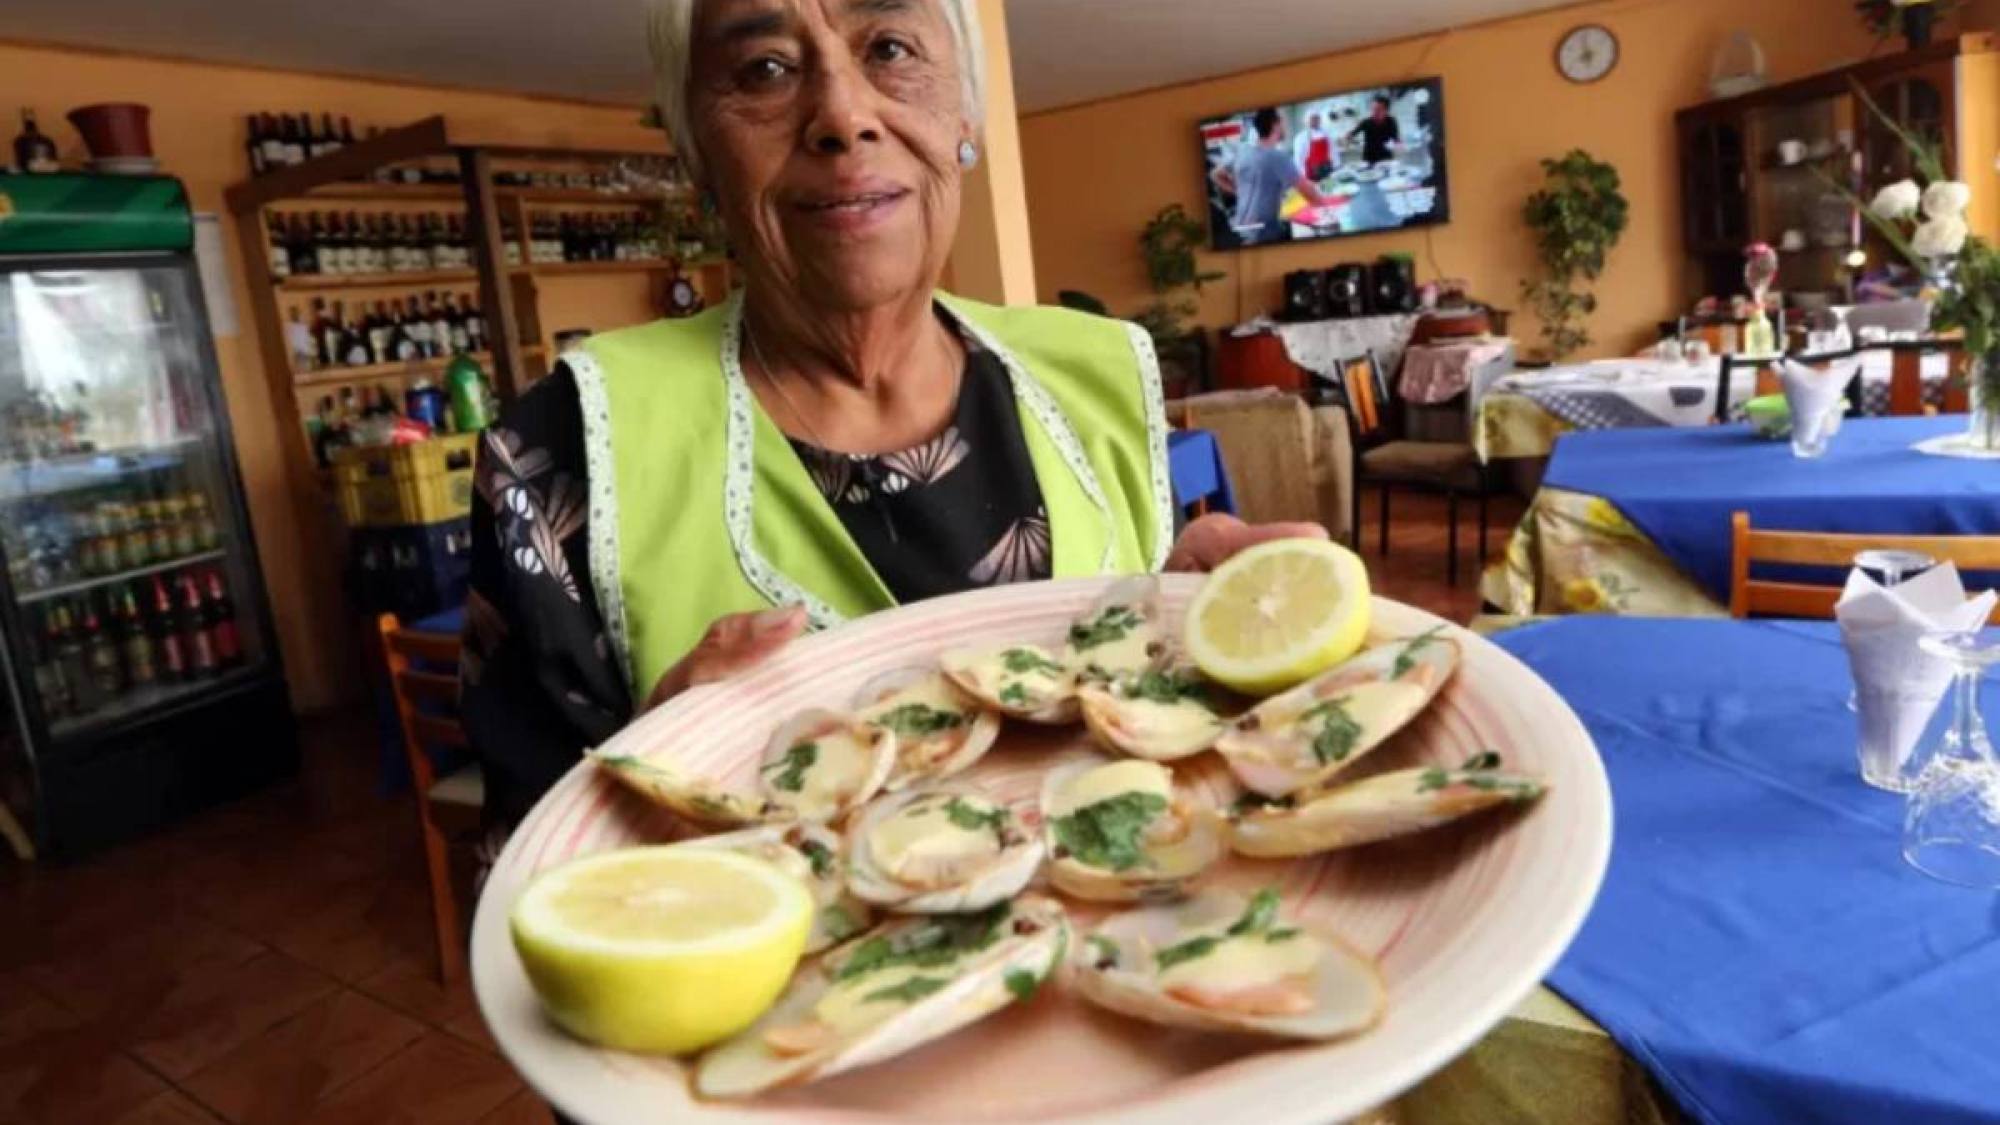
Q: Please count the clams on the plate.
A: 13